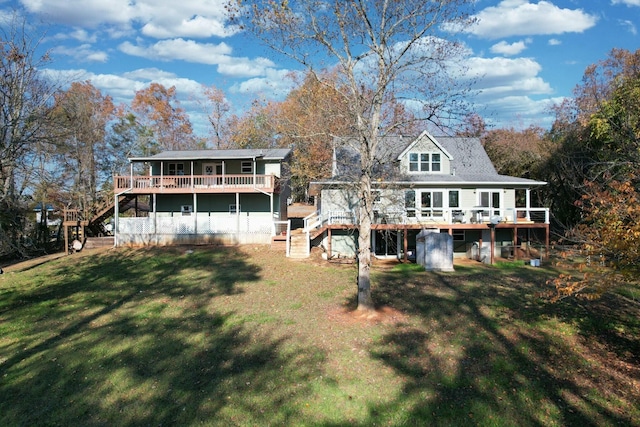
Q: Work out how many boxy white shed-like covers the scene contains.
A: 1